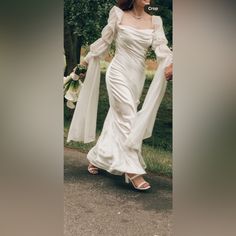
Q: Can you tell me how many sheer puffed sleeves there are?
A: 2